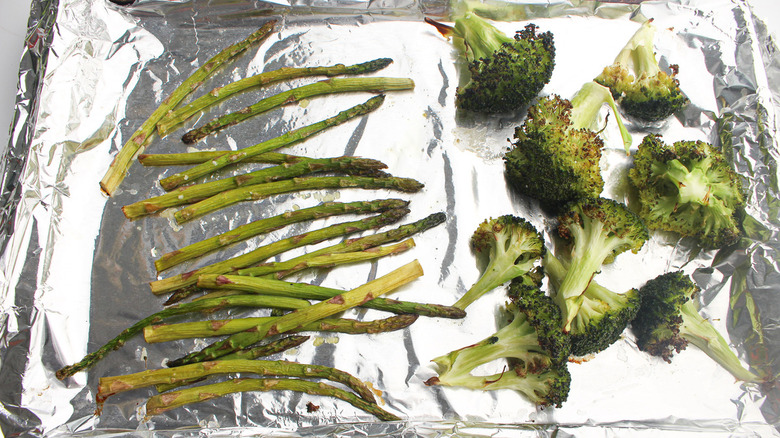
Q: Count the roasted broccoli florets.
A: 9